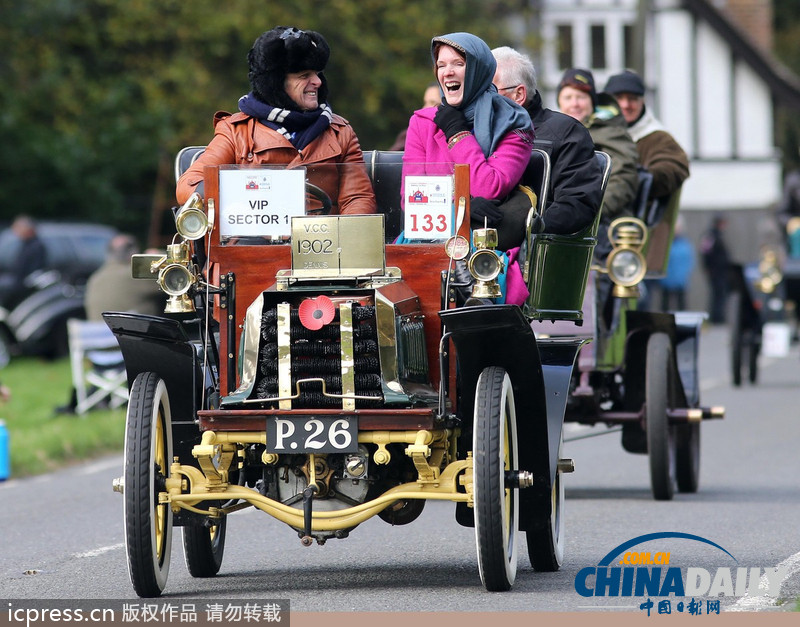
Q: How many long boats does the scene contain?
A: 0